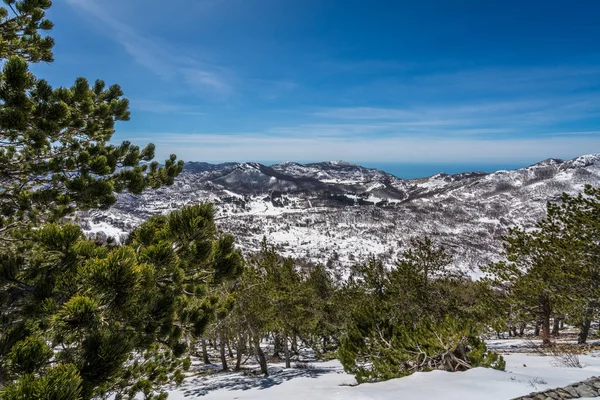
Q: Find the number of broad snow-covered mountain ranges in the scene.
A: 1